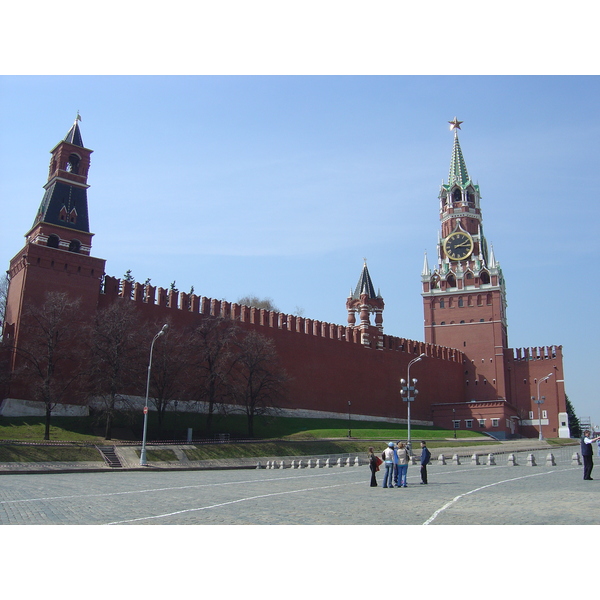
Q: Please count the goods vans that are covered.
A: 0